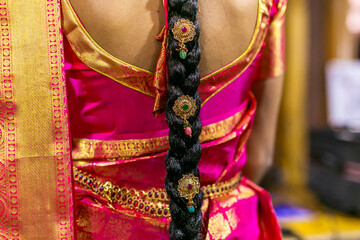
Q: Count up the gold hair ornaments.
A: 3